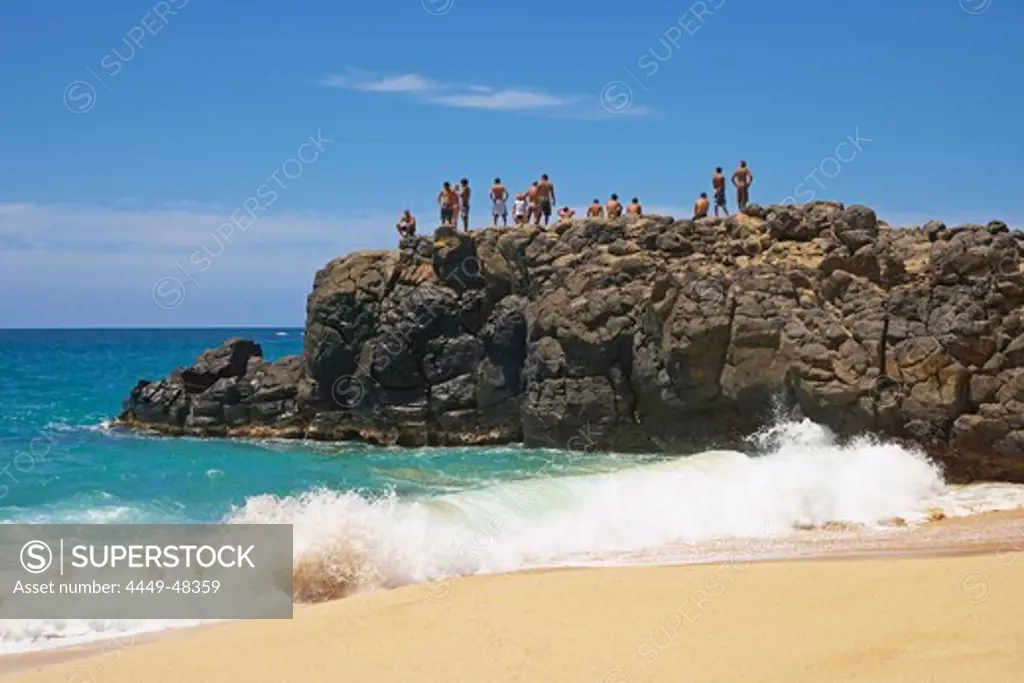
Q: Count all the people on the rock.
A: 15